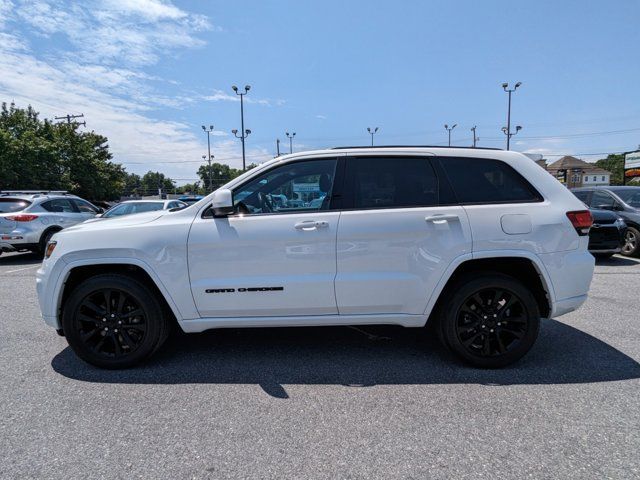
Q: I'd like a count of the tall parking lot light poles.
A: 6